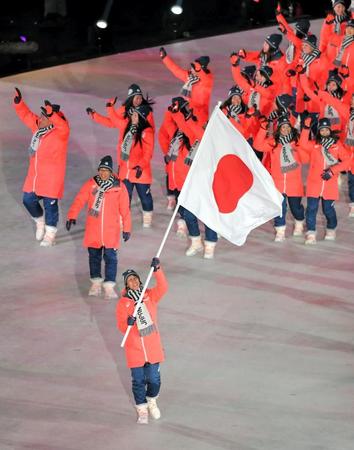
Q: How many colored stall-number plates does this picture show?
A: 0